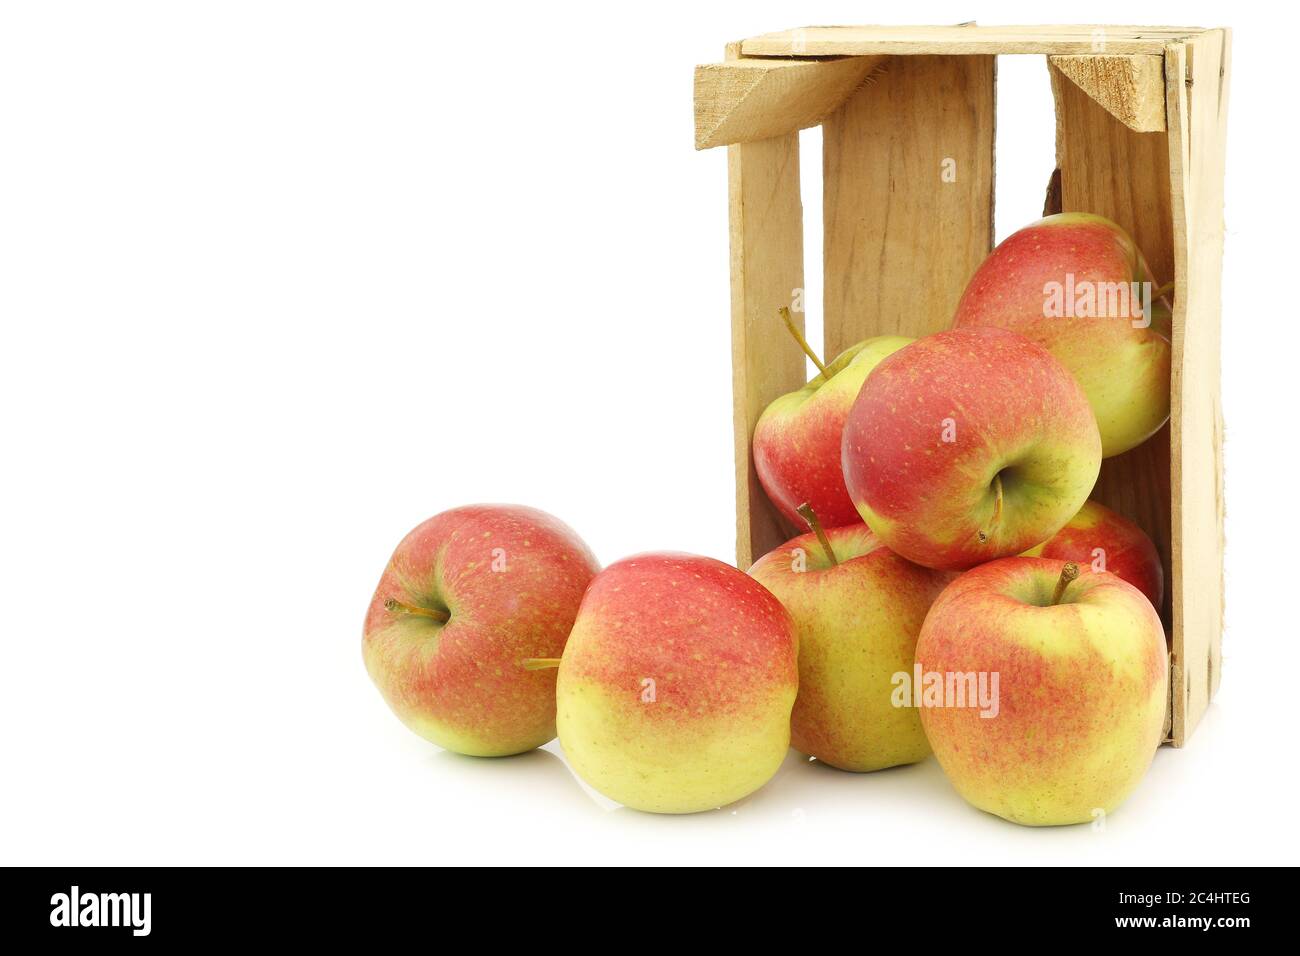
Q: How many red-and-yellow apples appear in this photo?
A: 8